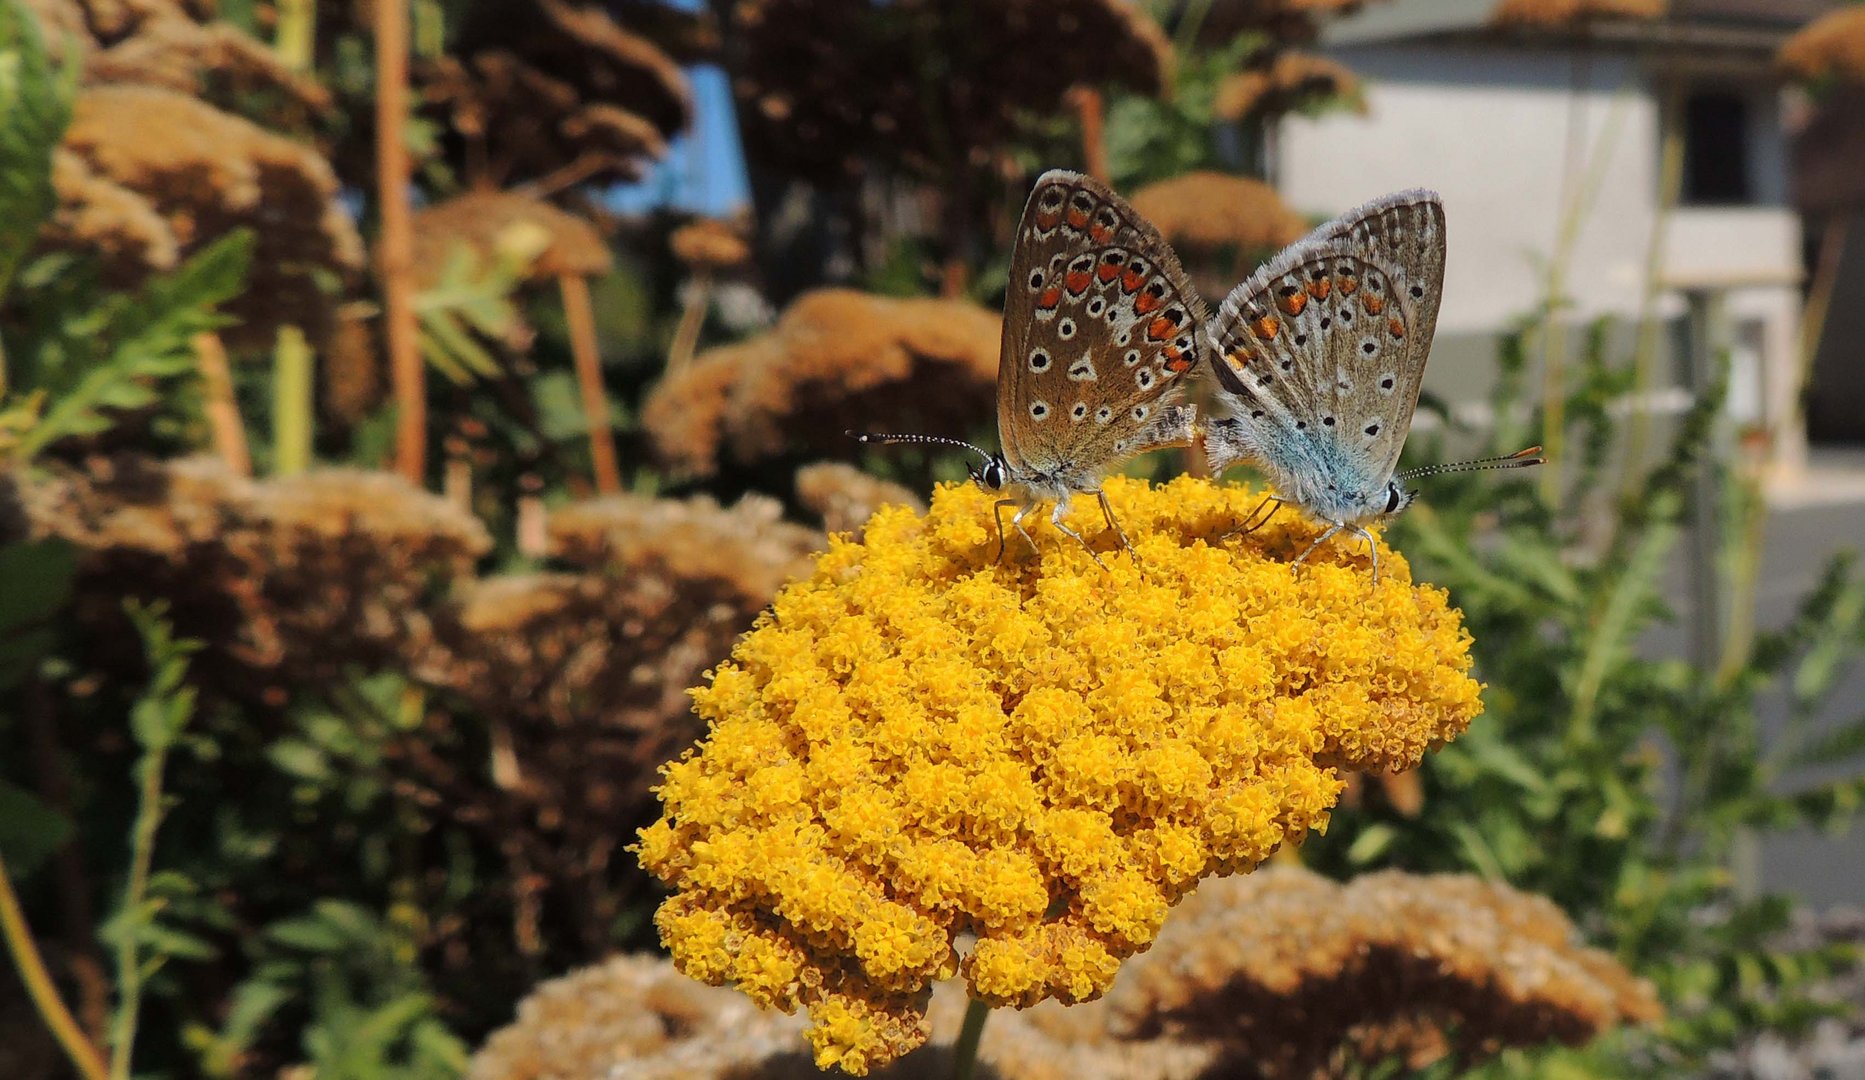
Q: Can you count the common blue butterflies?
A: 2